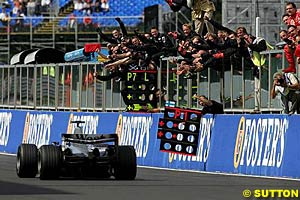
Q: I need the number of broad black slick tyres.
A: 3